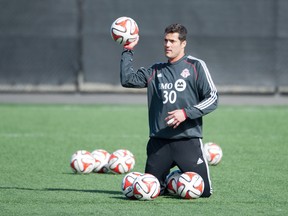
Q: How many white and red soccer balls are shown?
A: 9